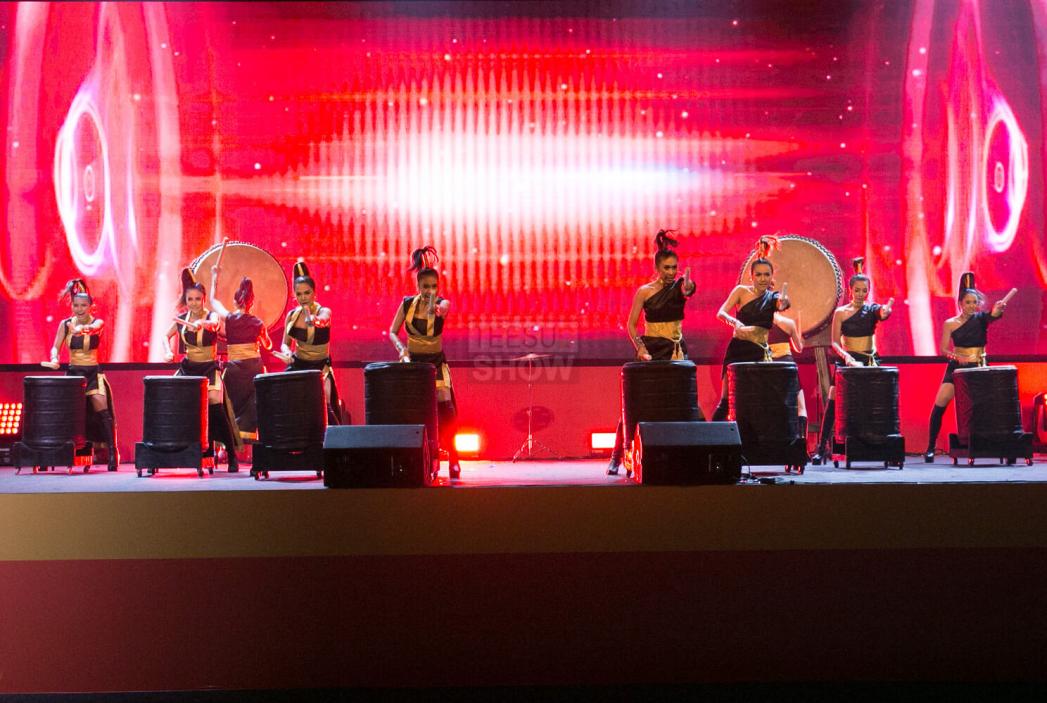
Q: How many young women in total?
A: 10